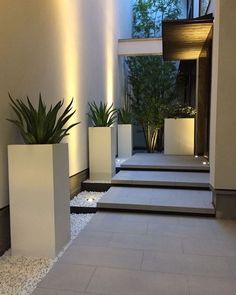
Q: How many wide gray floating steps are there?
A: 3